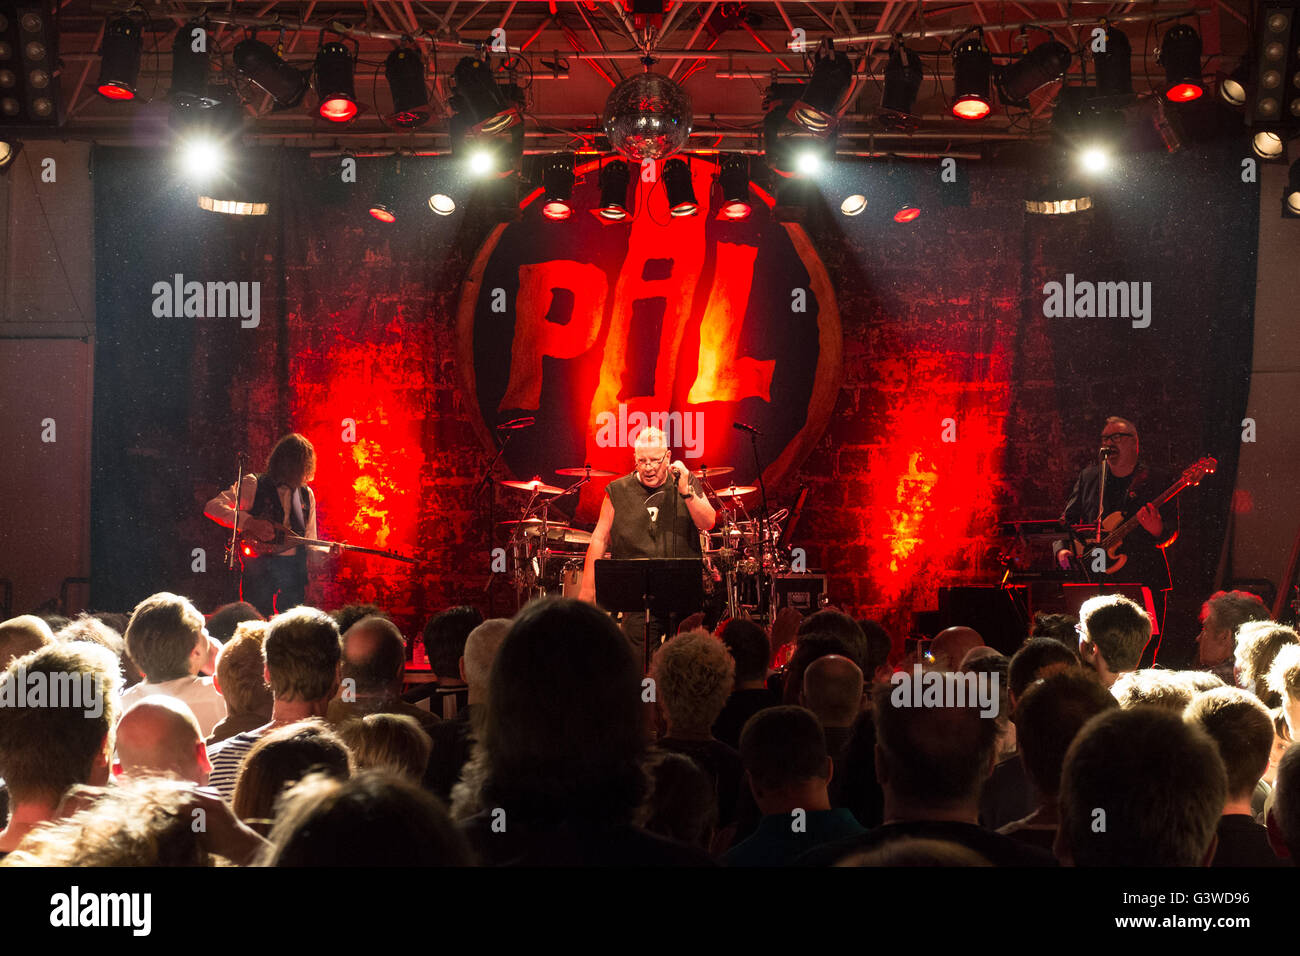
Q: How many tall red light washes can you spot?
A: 2